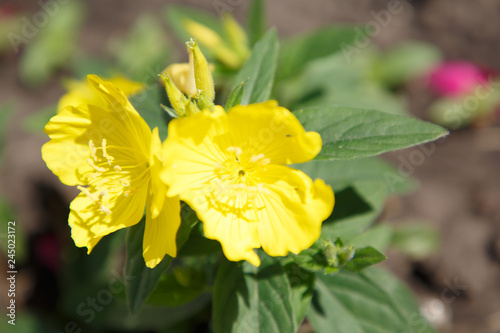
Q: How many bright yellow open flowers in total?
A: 2